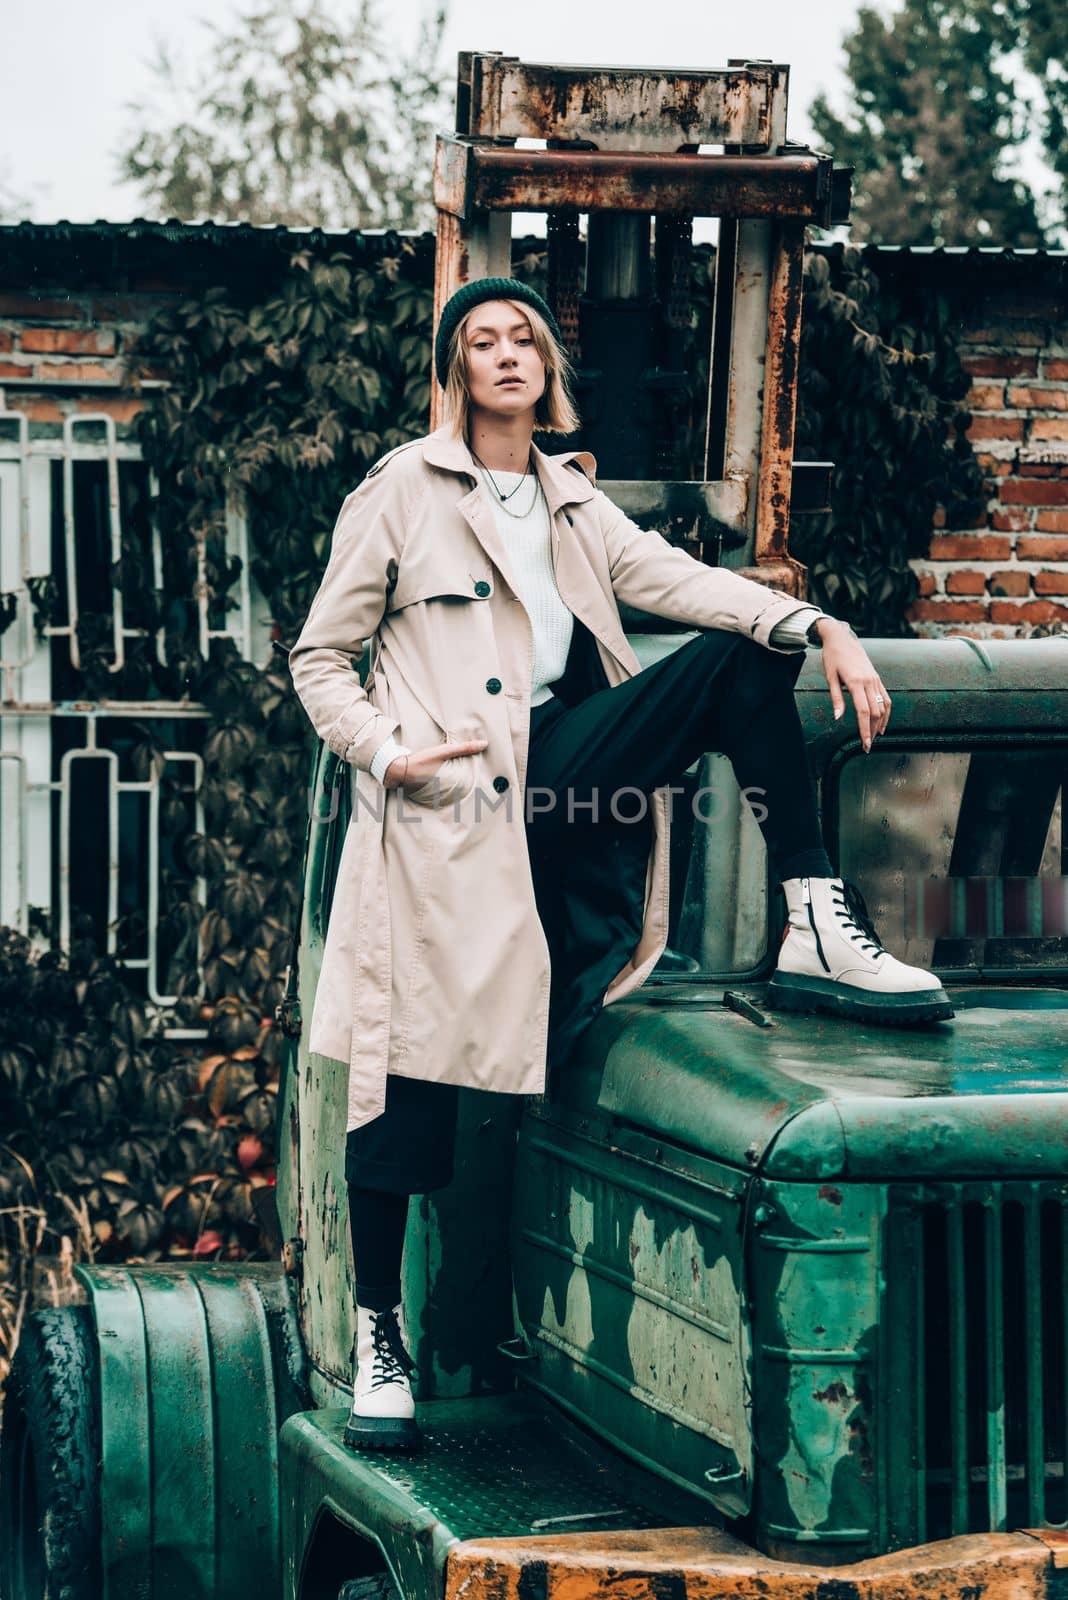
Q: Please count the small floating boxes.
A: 0